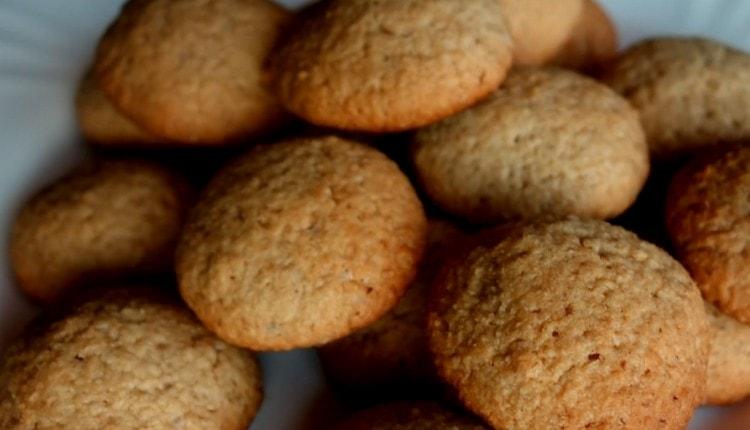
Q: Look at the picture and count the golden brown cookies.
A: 15